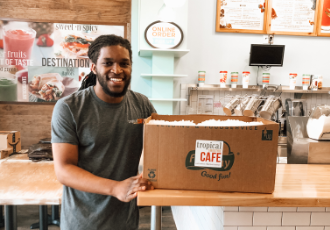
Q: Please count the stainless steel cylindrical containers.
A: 4